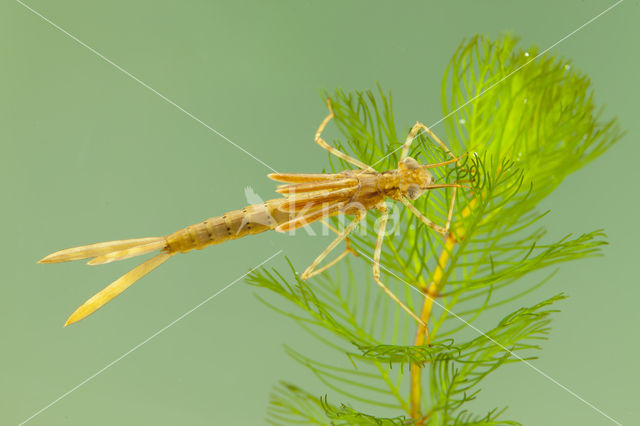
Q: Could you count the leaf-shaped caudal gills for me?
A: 3